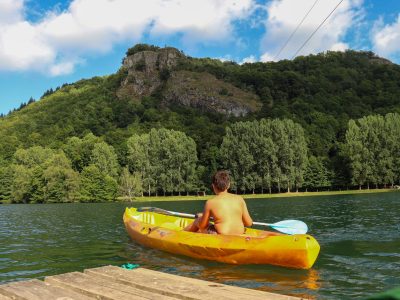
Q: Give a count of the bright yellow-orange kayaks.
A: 1